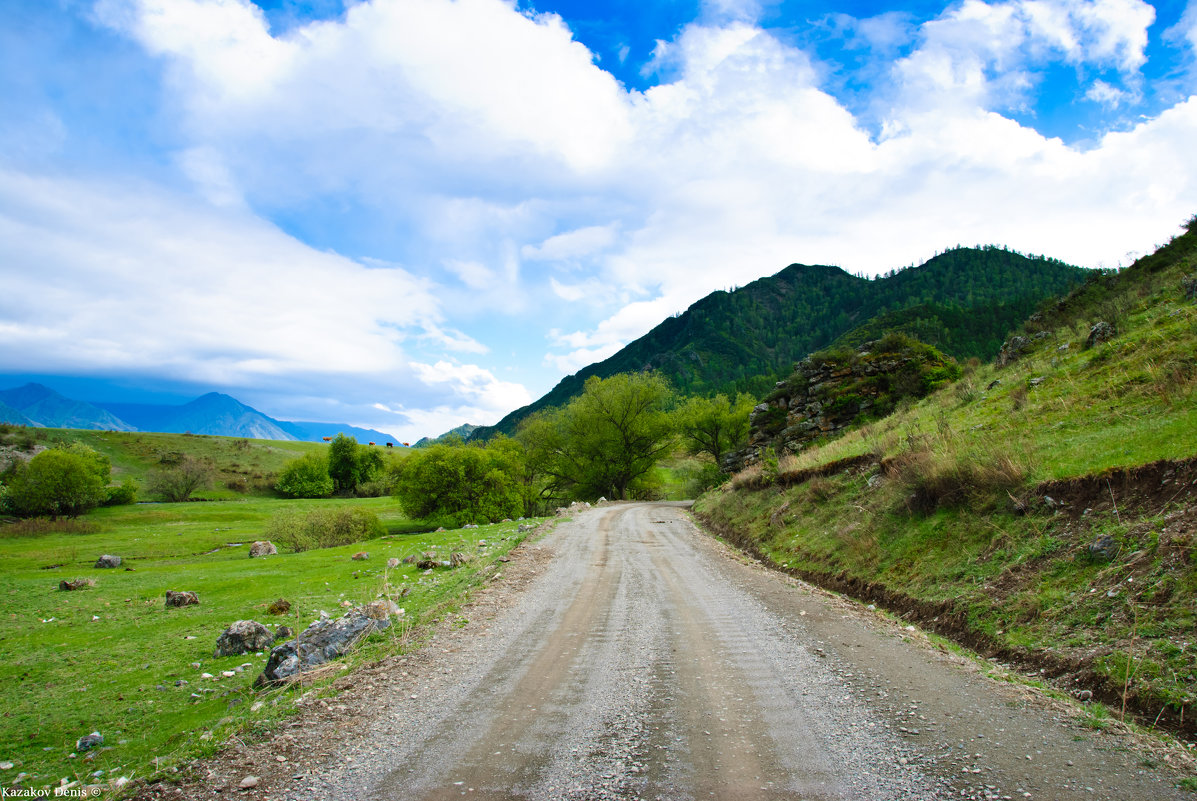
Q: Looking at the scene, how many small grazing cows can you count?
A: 4